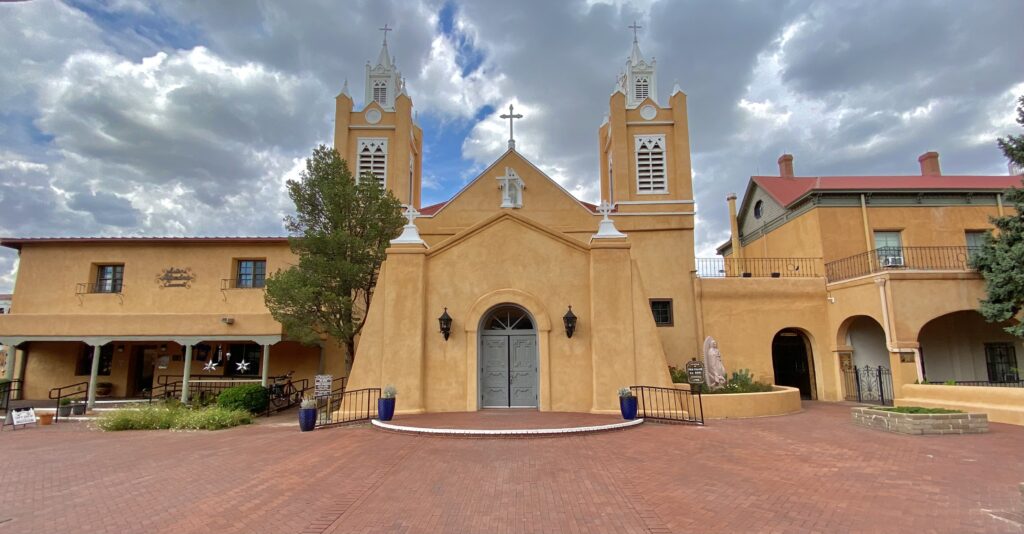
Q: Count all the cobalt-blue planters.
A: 3